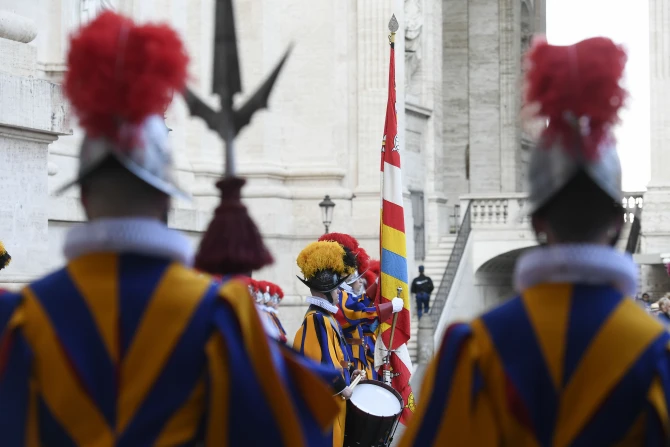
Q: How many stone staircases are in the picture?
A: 1